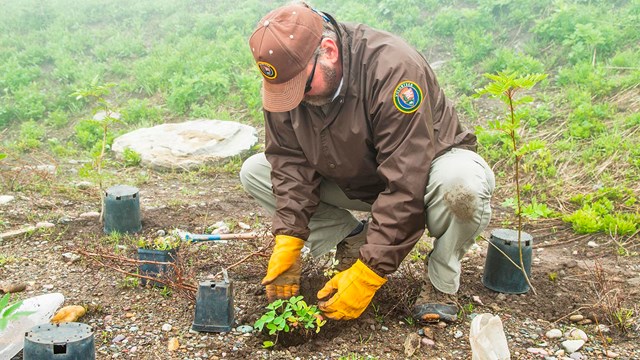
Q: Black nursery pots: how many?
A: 5